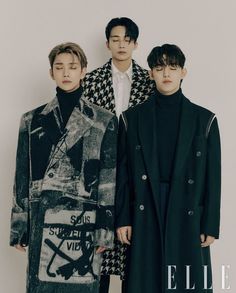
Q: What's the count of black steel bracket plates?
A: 0